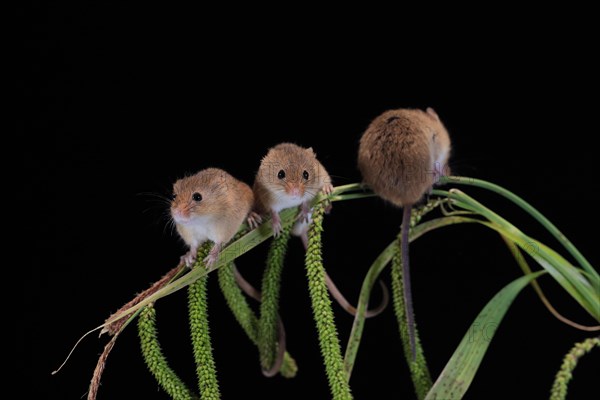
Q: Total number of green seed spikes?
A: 7